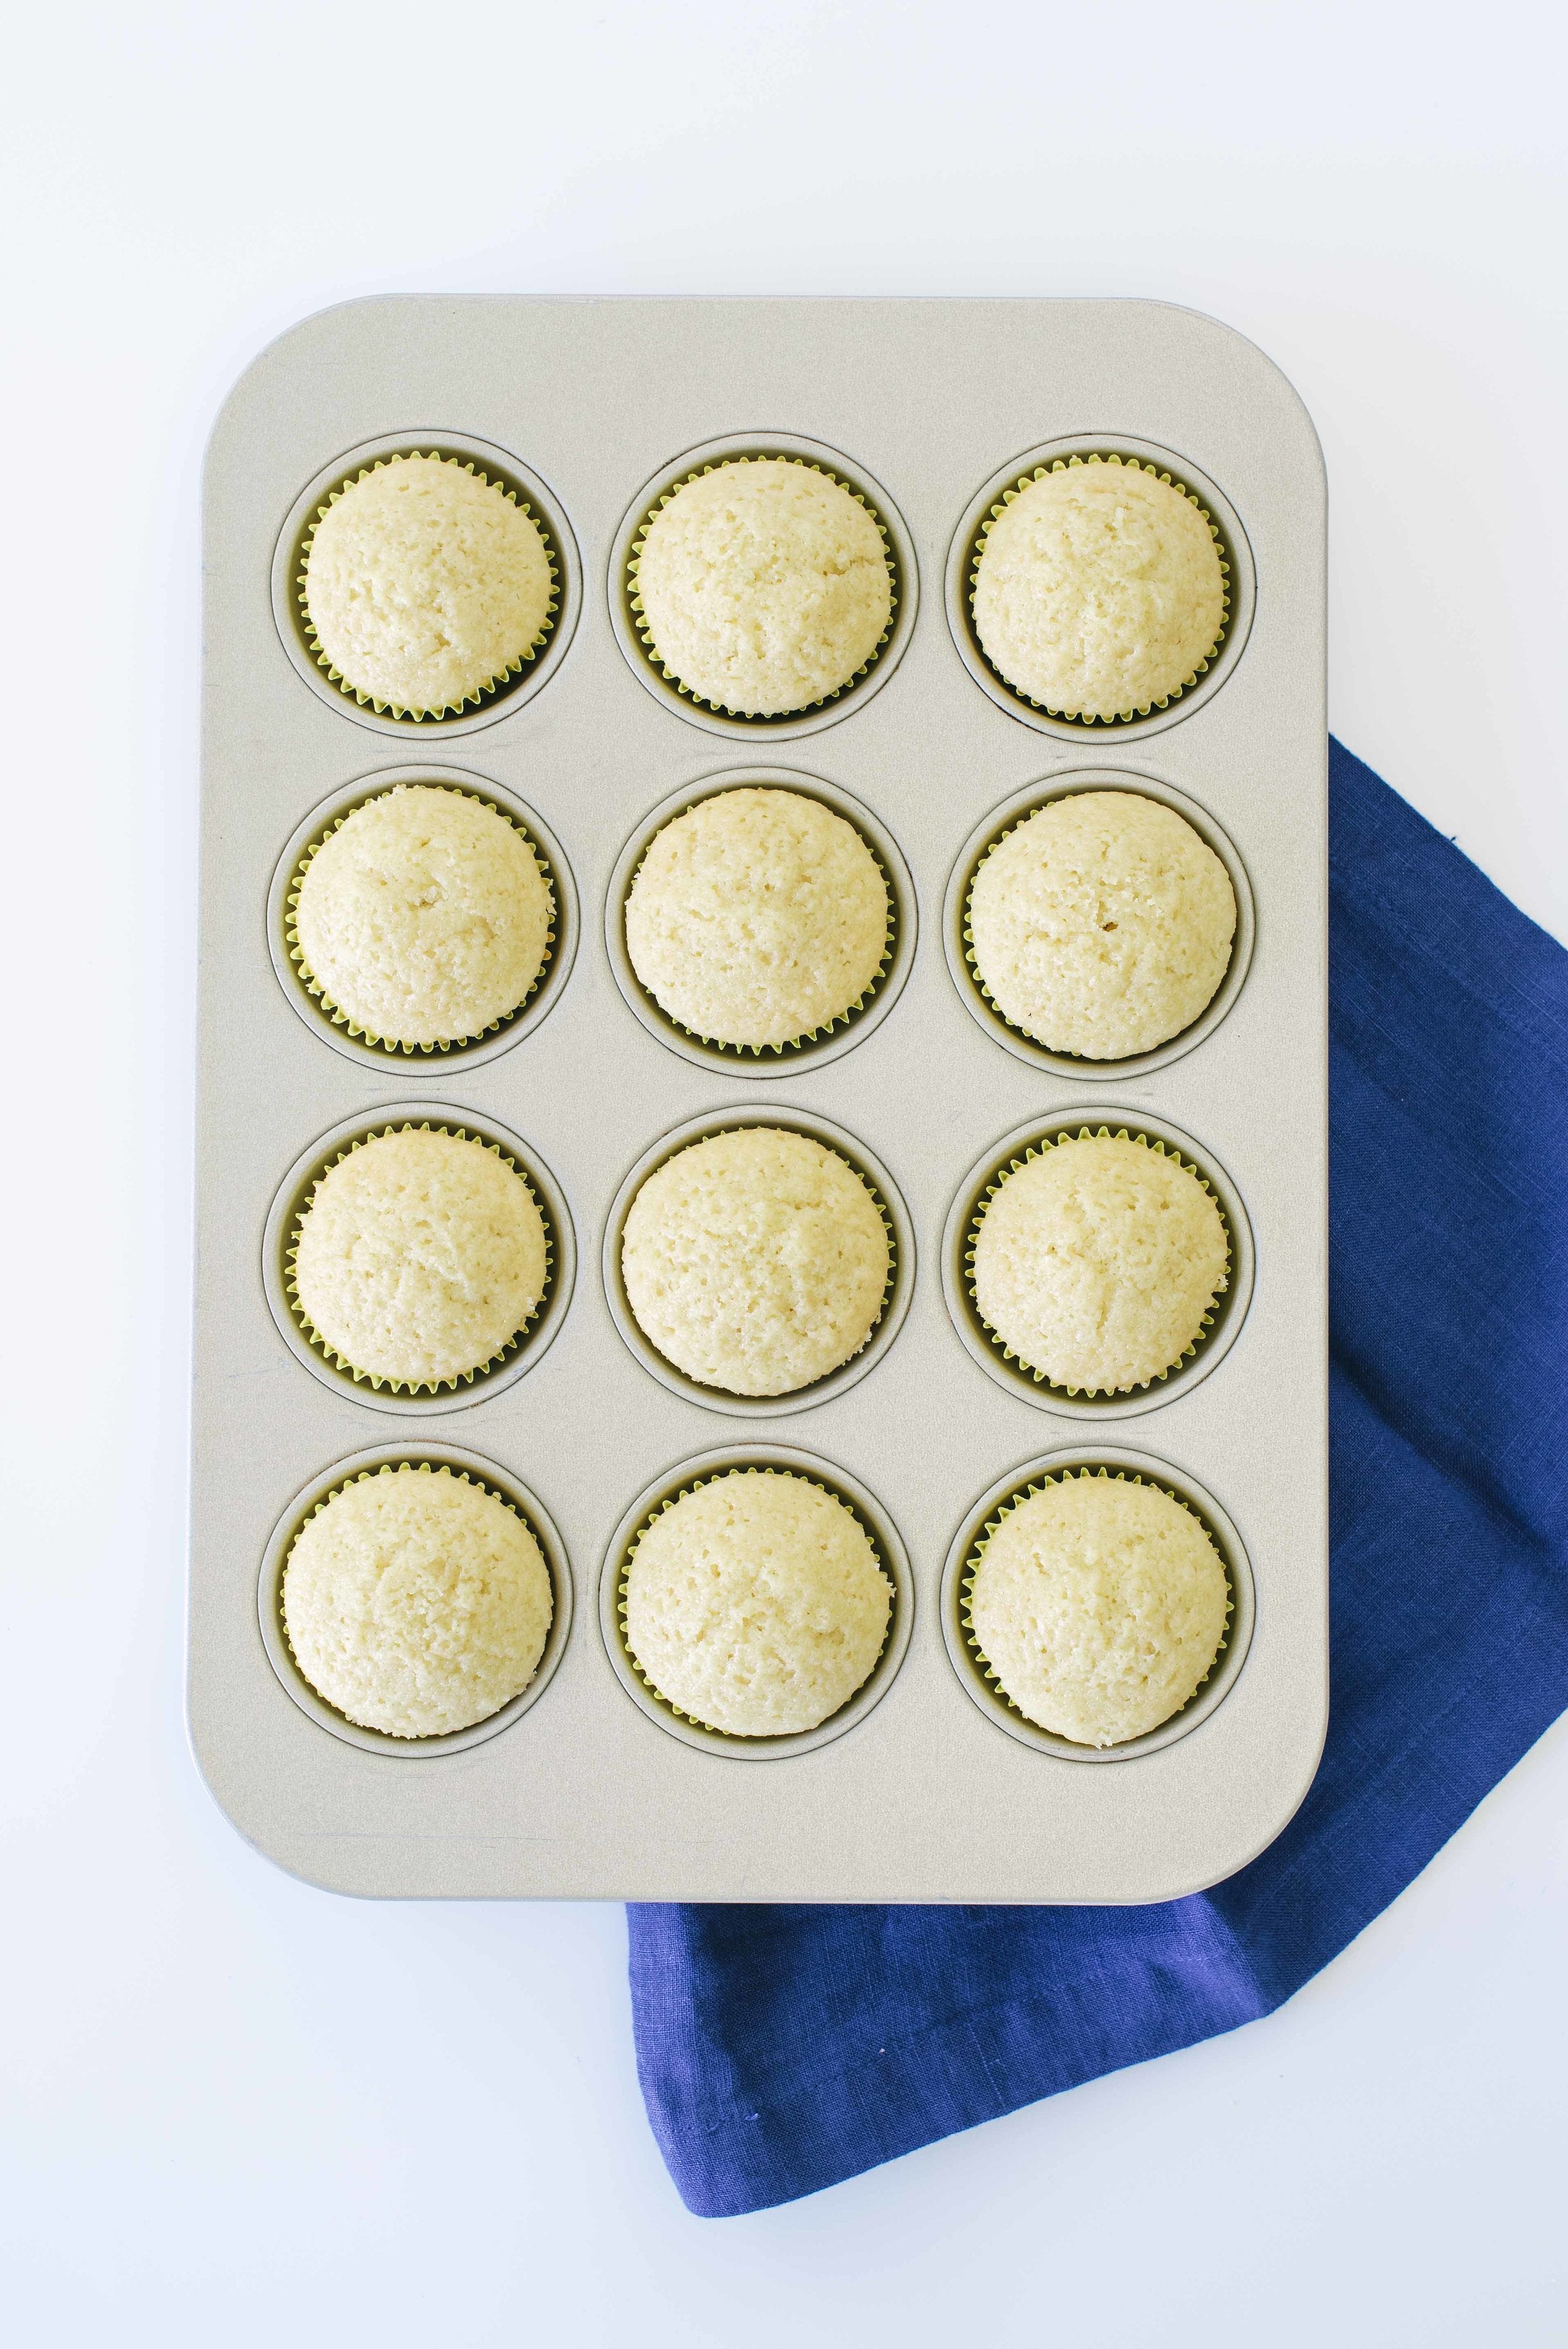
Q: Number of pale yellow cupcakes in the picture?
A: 12